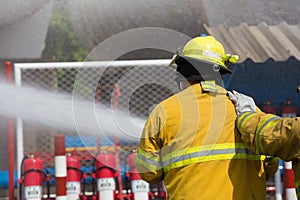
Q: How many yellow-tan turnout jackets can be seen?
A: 2